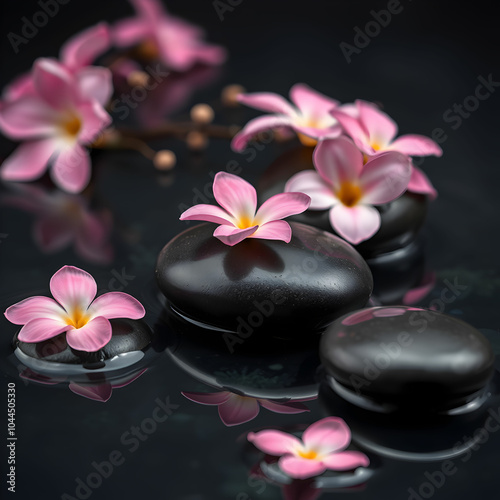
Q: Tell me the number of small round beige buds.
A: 5